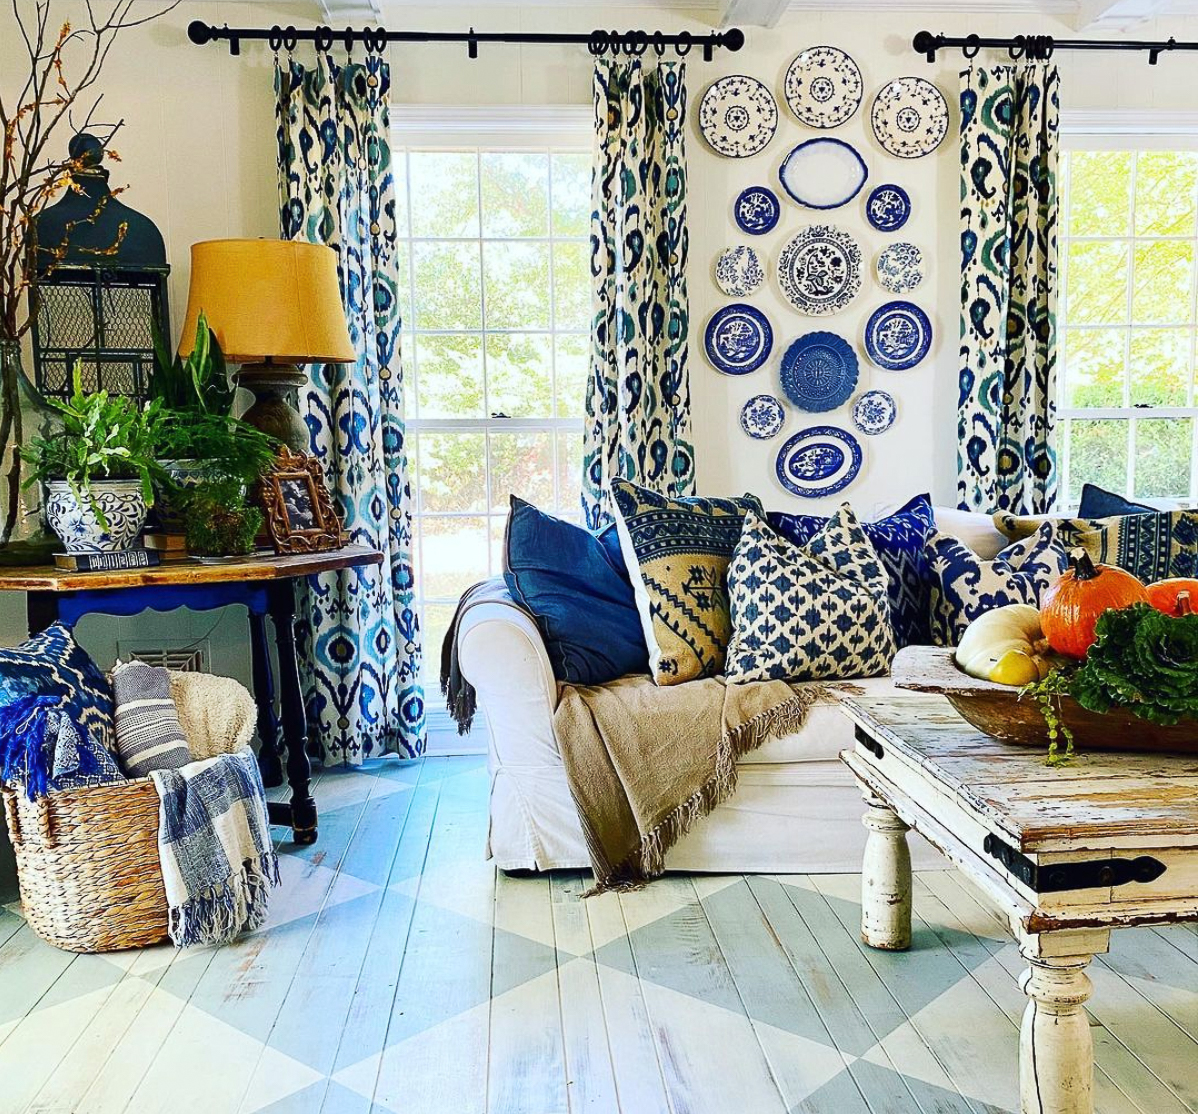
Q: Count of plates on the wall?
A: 15